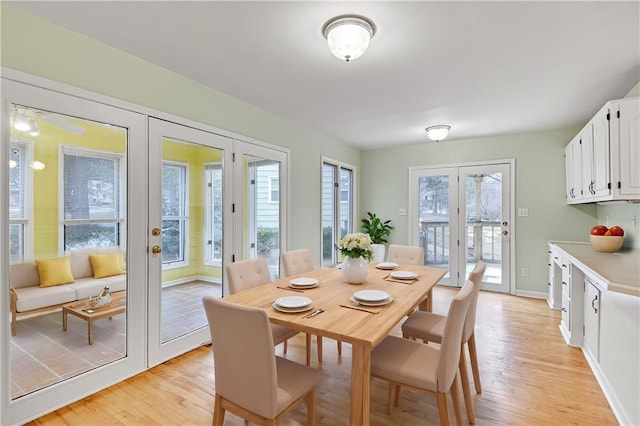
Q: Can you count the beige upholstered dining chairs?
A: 6